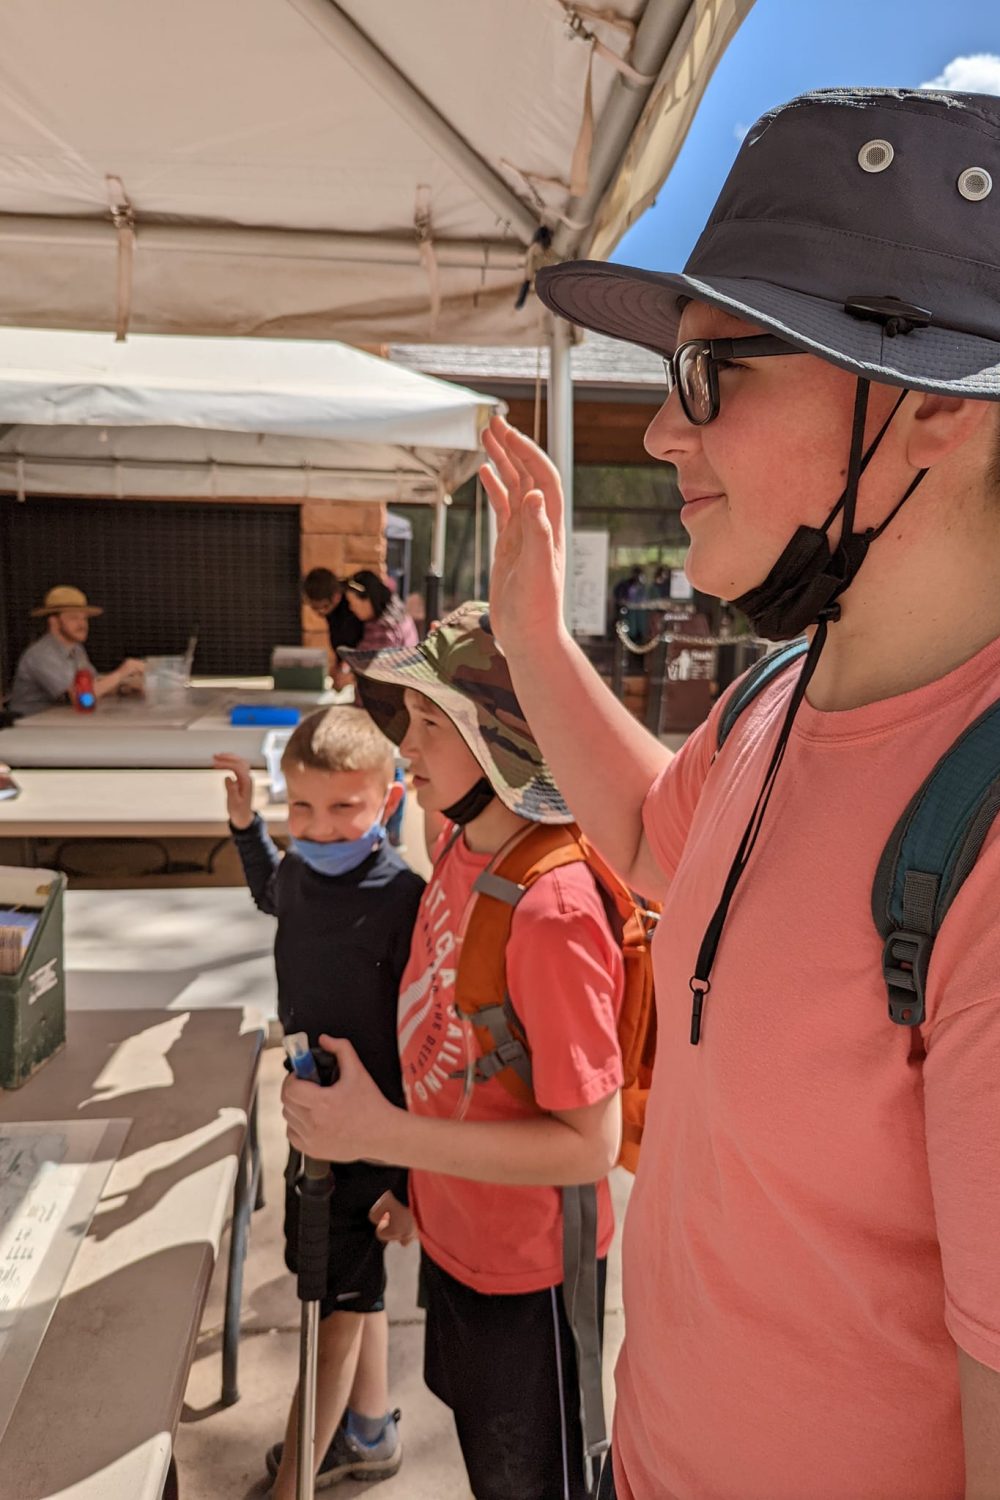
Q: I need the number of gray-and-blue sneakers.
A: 1